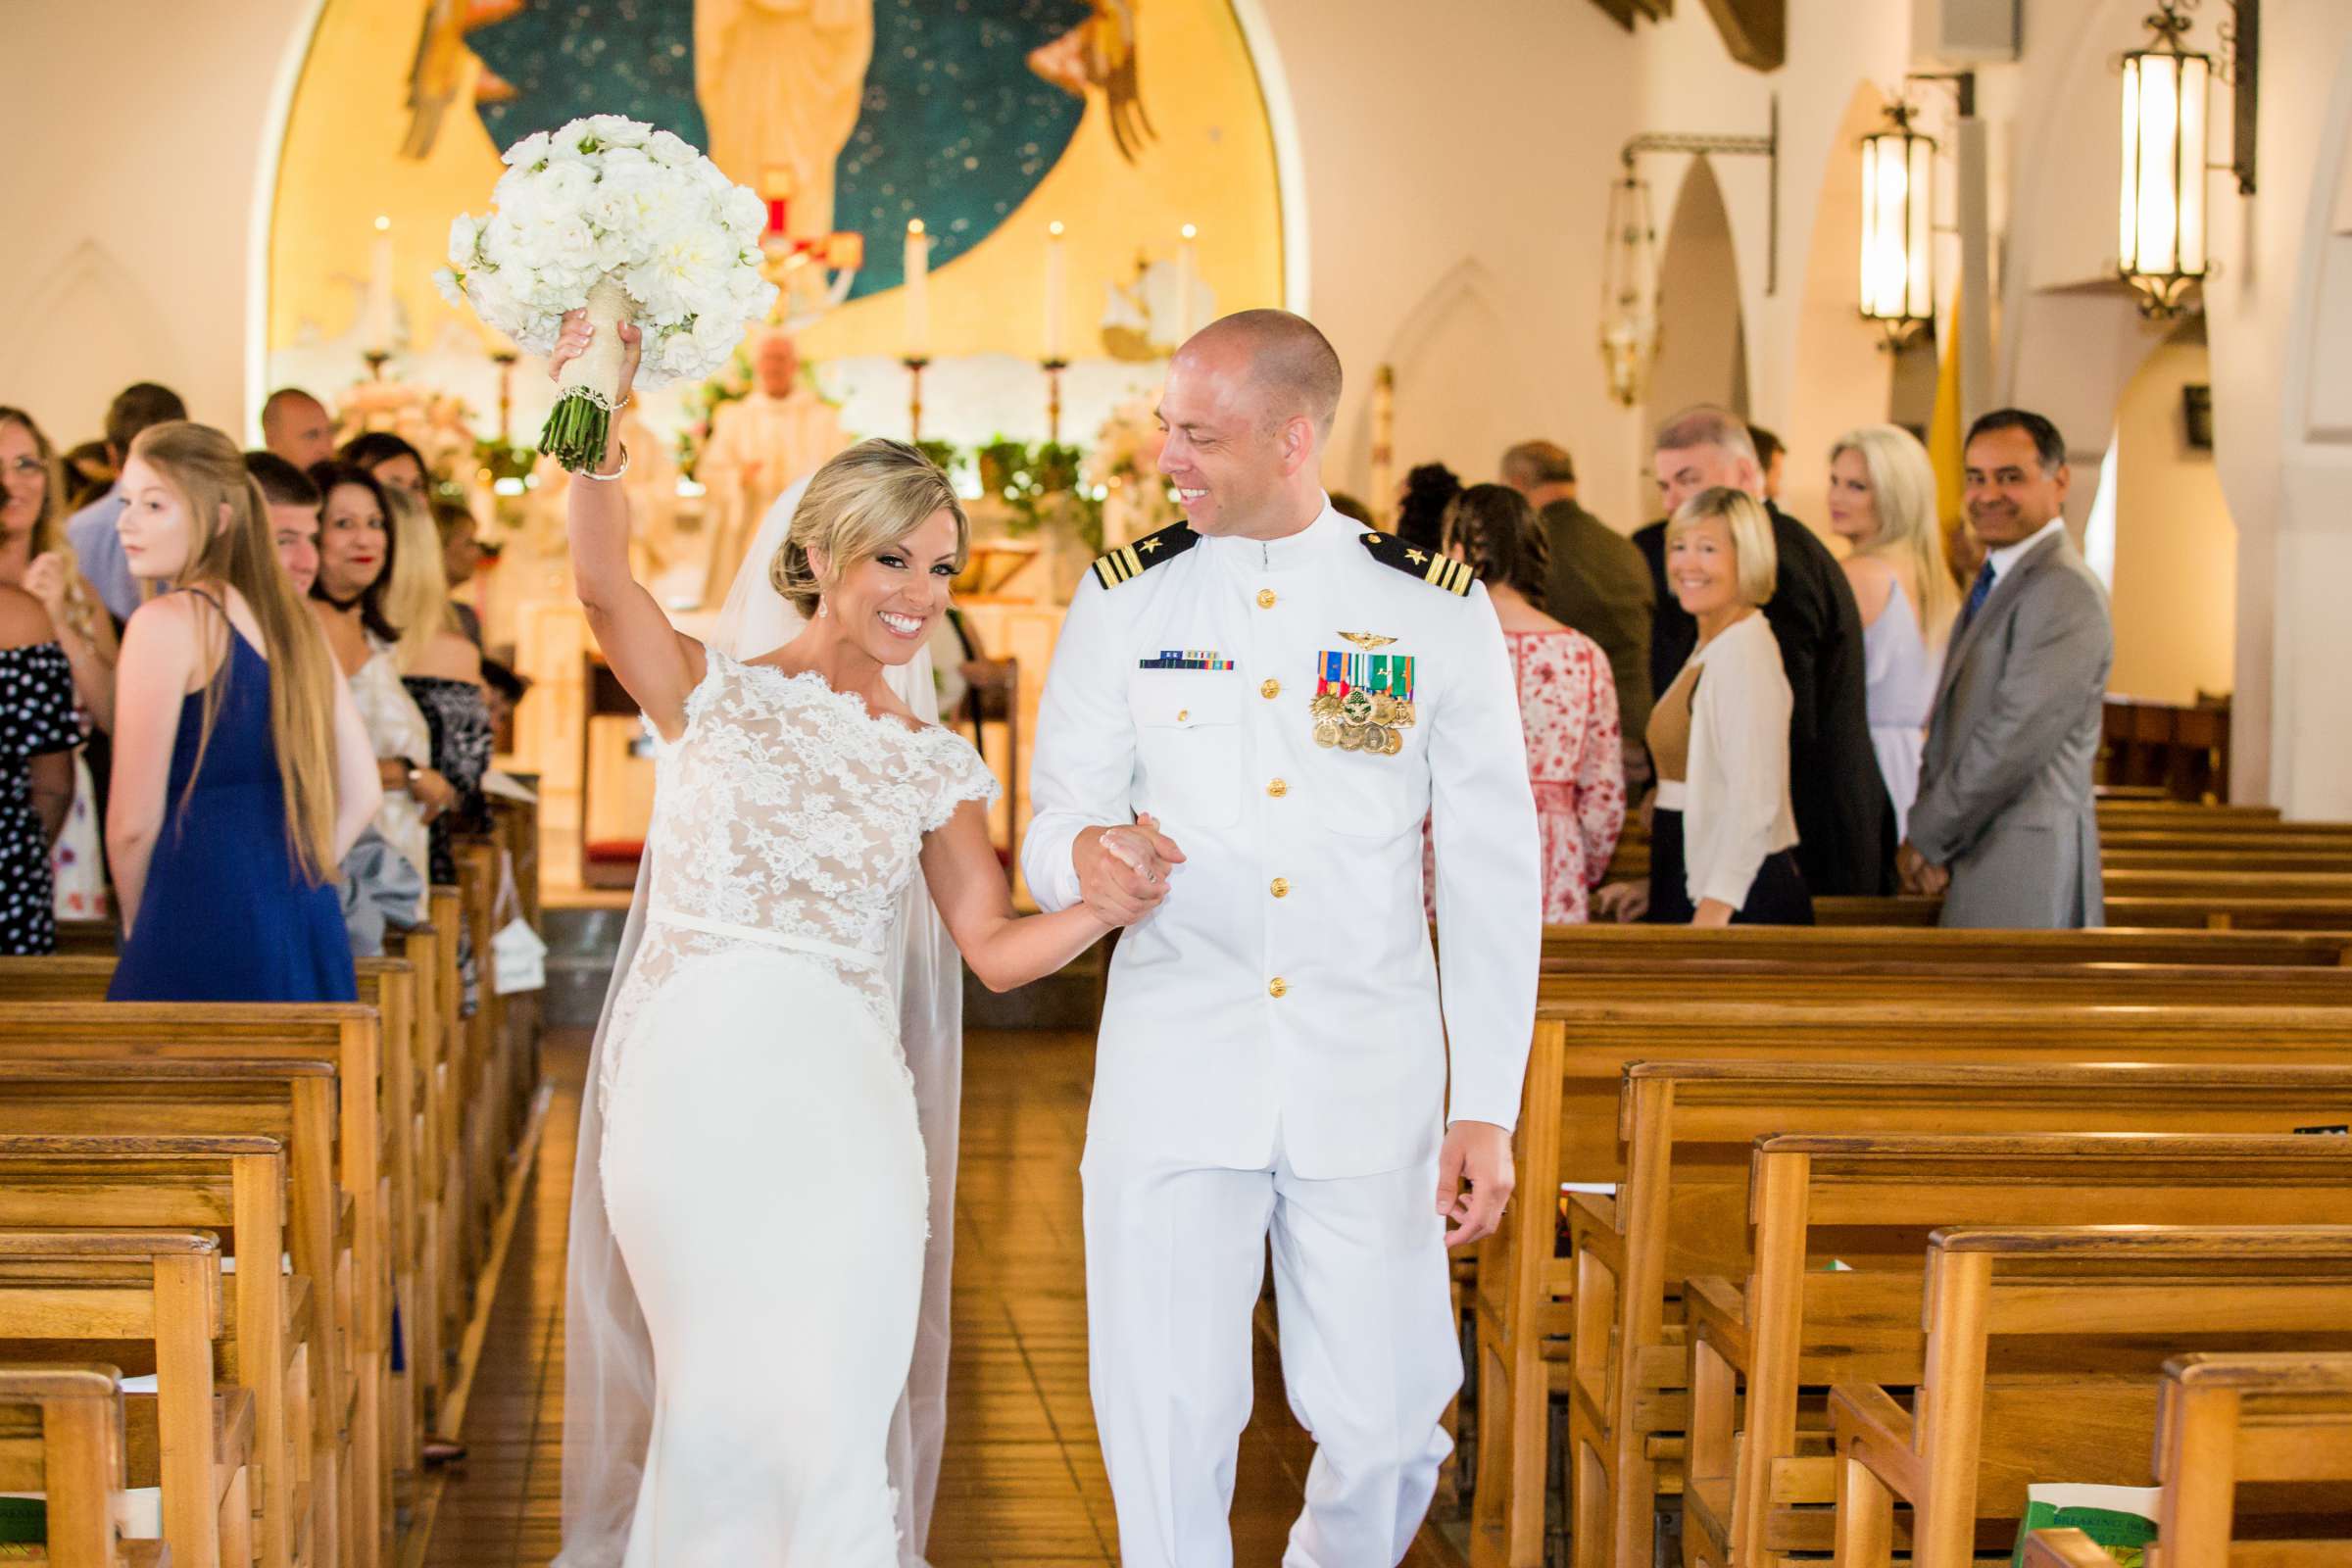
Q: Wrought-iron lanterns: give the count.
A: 2